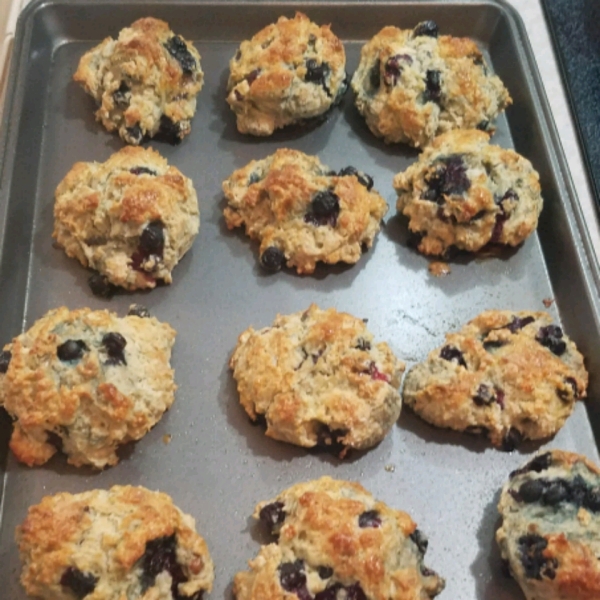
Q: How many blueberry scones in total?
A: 12